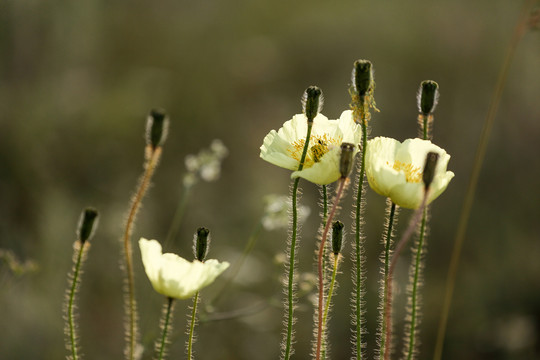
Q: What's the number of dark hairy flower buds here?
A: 9